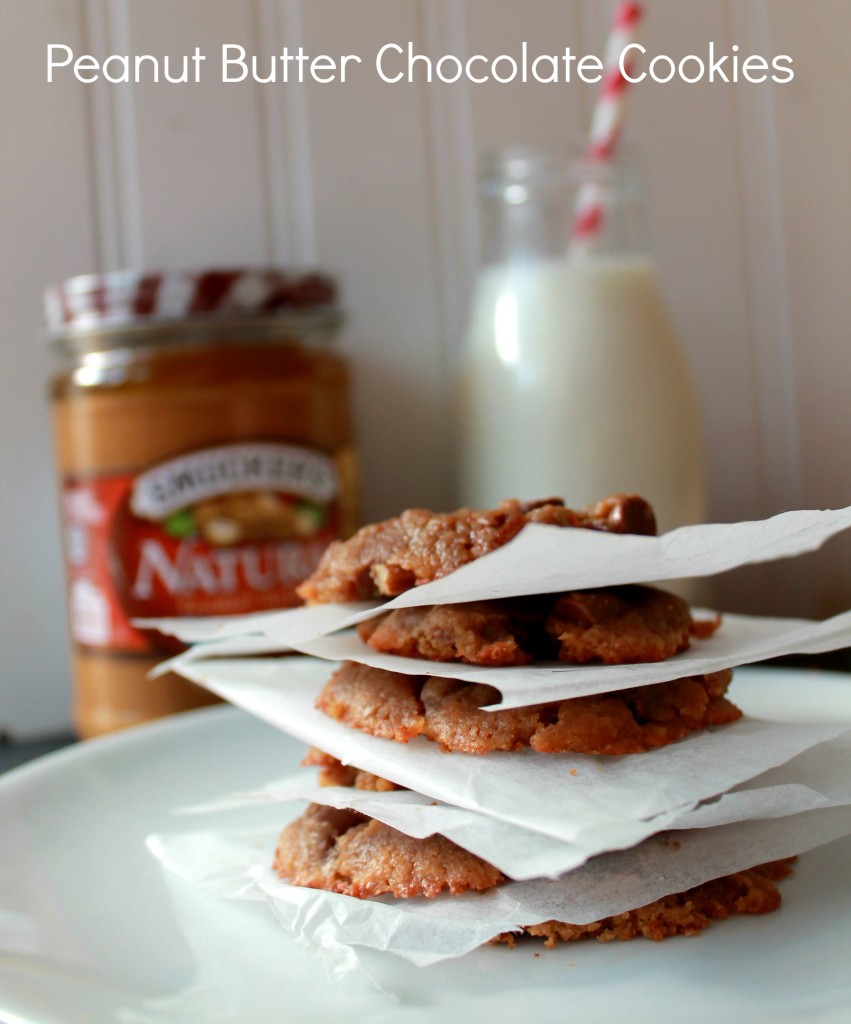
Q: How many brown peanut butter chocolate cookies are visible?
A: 6